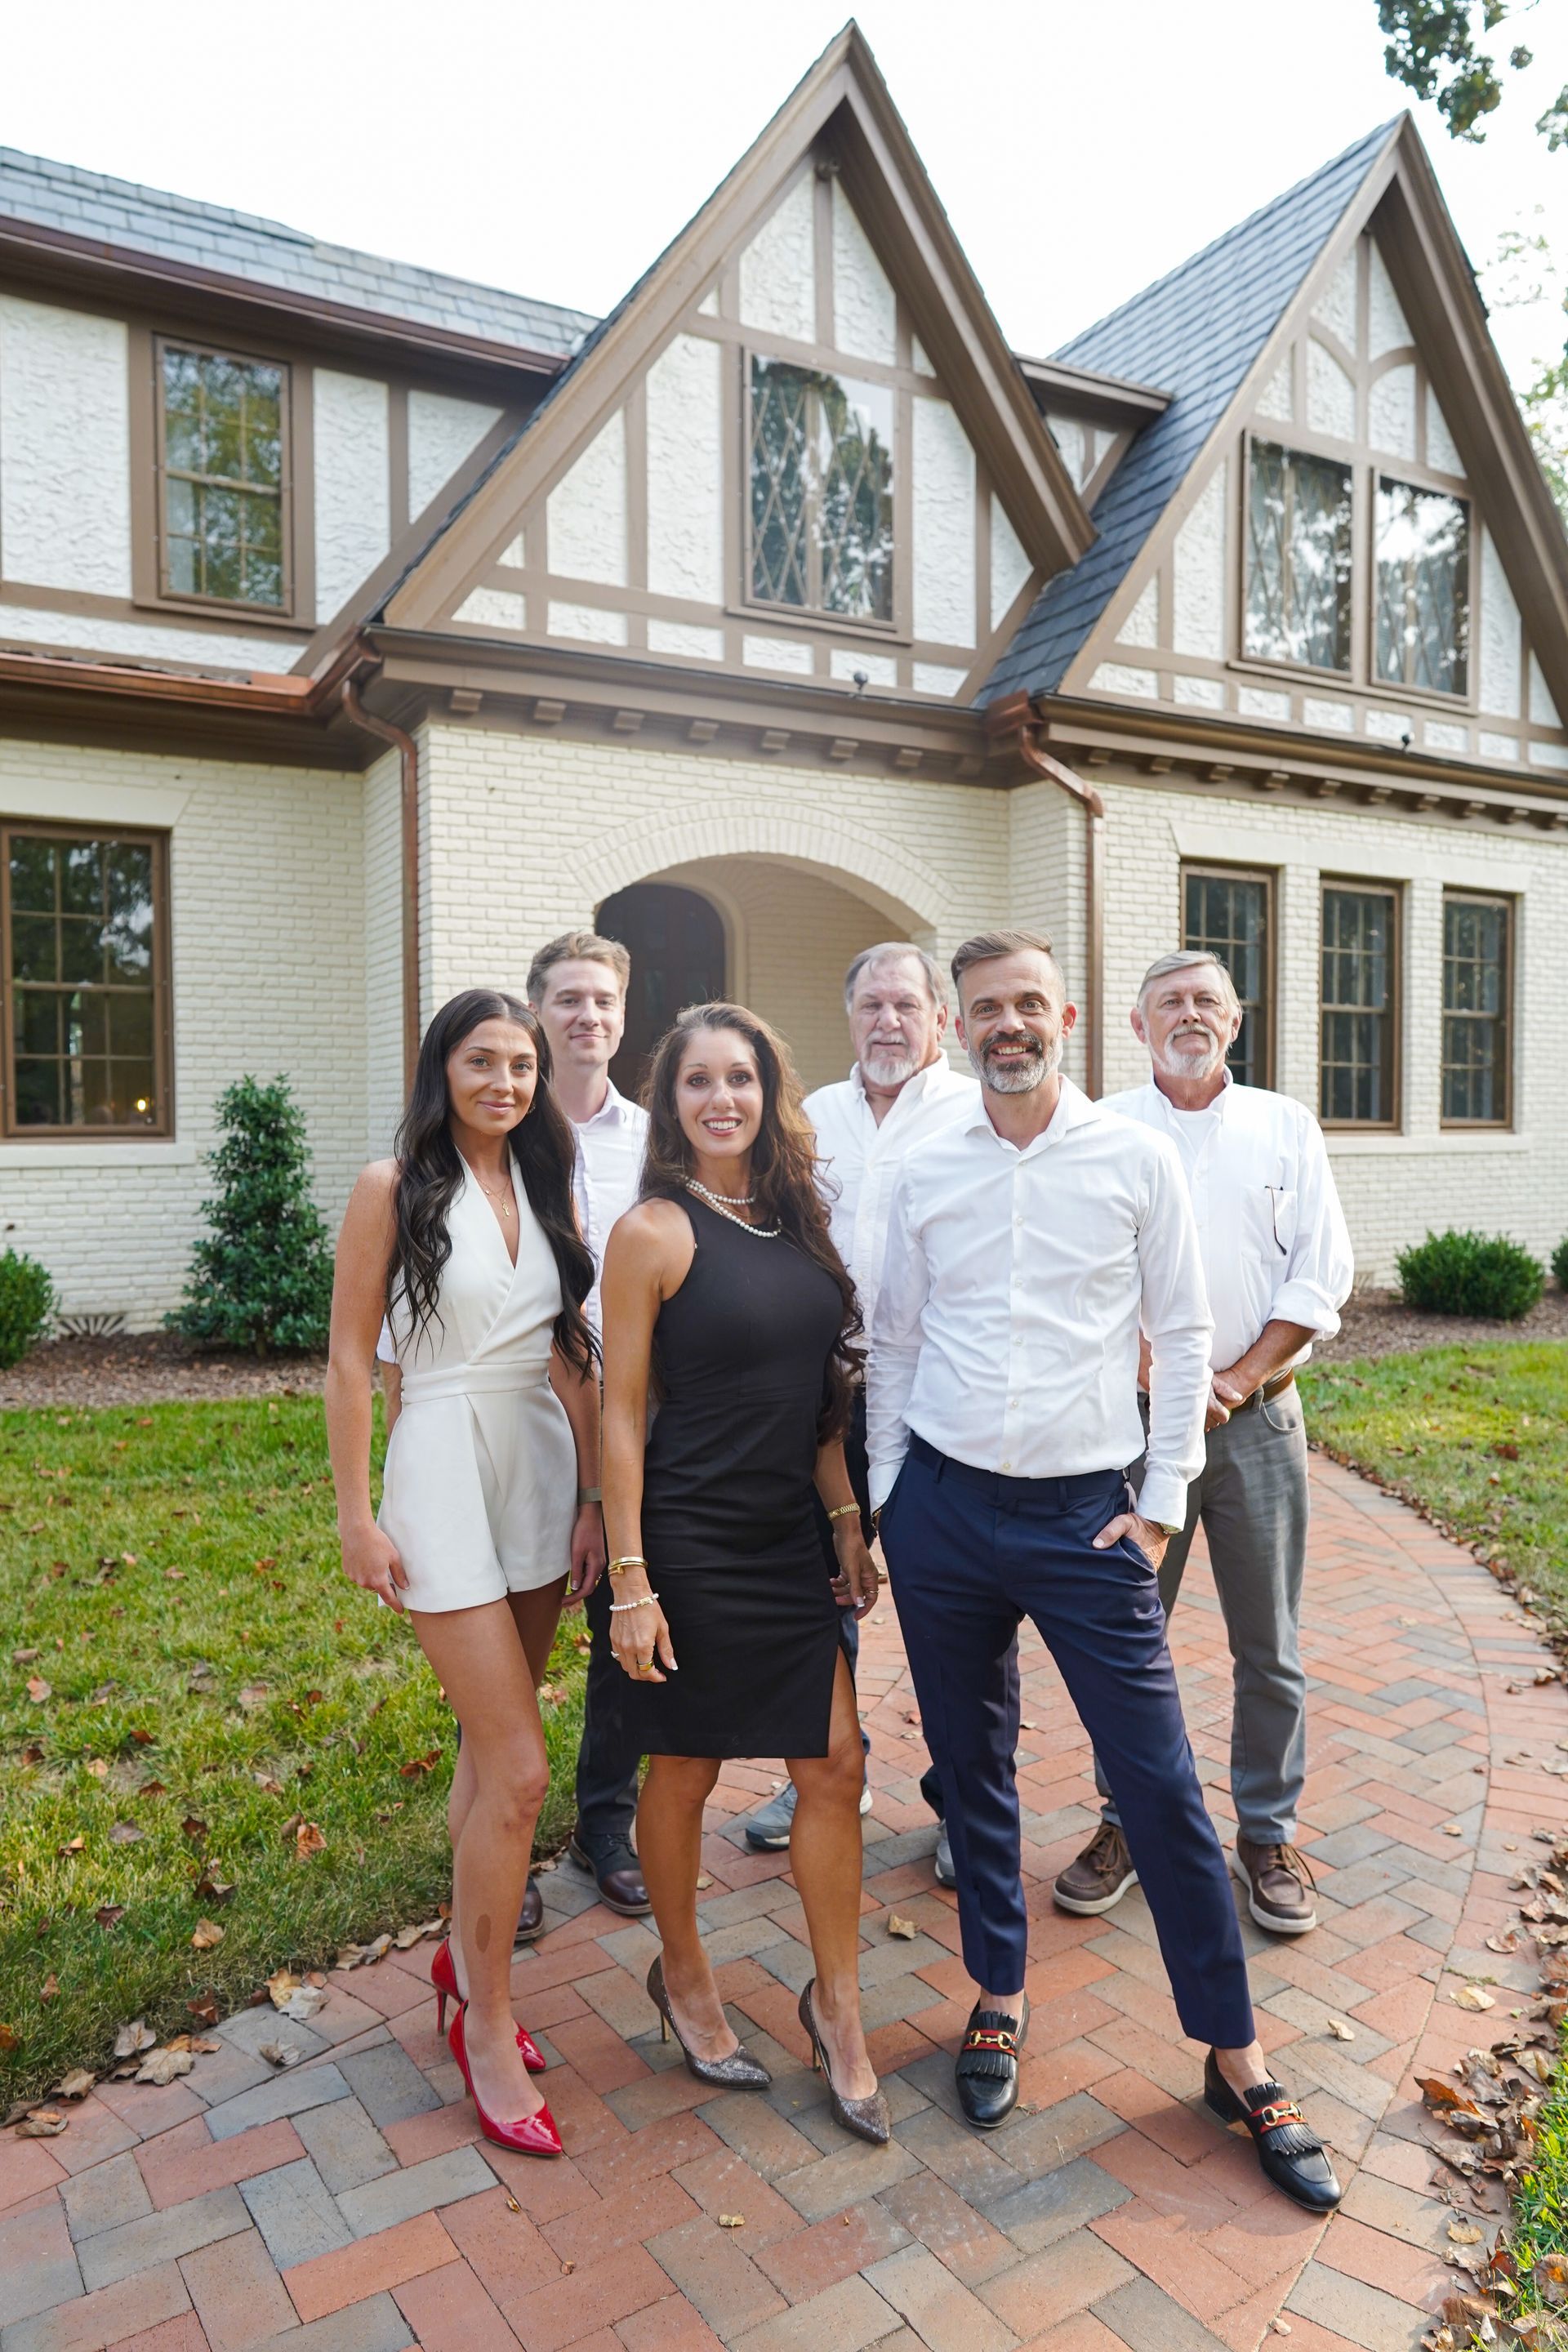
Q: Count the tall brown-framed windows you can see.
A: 8